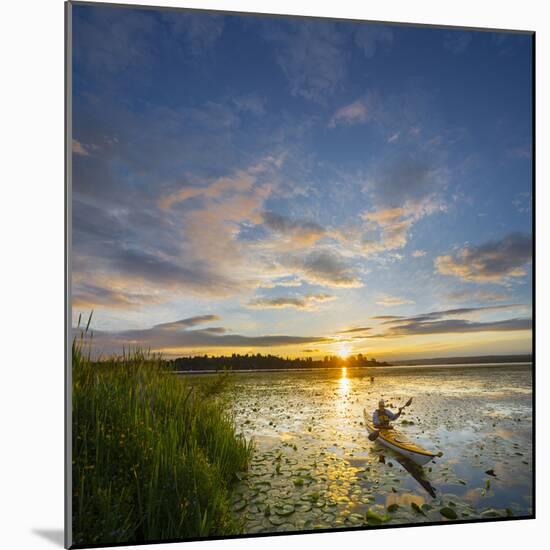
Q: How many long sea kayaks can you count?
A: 1